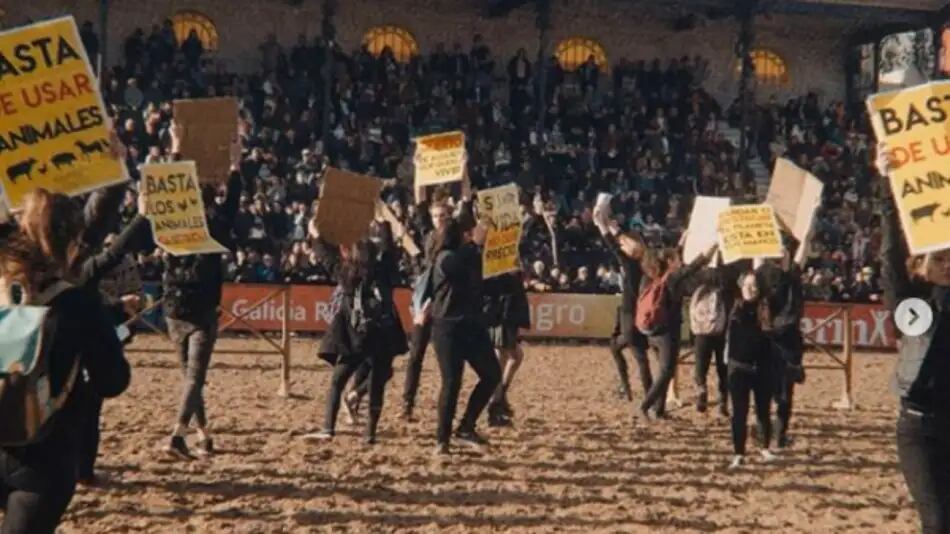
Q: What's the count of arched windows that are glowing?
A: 4